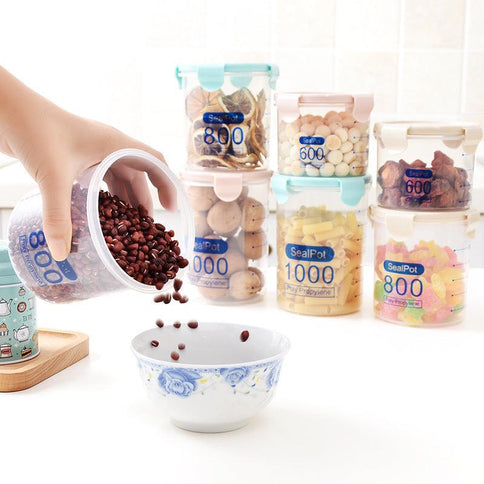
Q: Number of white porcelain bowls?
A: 1